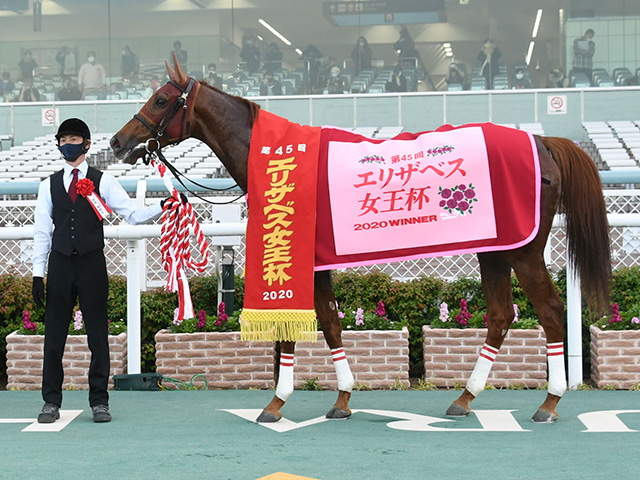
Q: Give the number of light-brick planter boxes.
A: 5